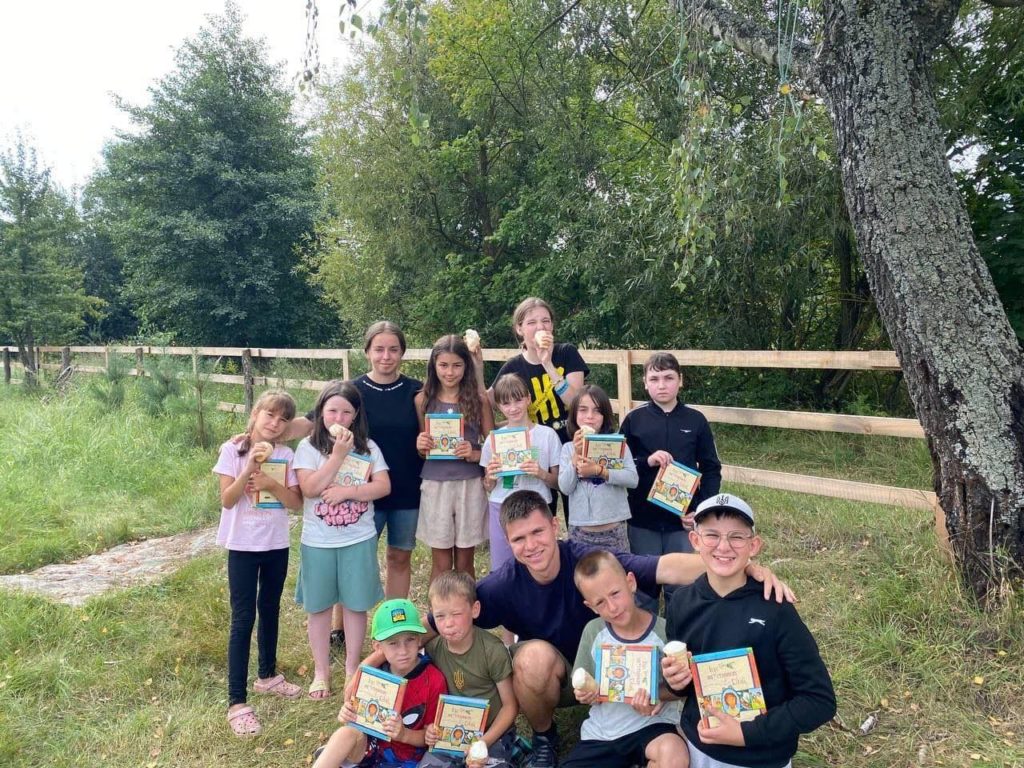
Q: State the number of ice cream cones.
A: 8